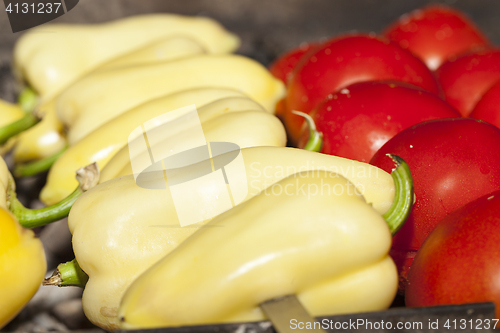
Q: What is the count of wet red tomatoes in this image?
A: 8